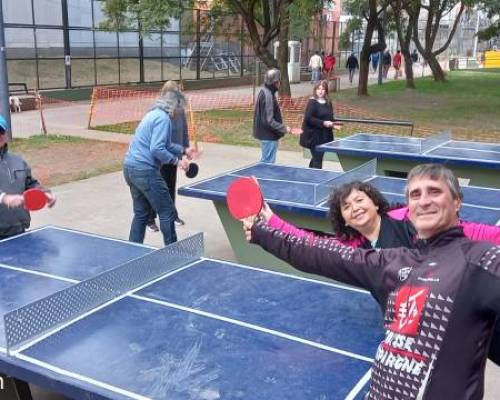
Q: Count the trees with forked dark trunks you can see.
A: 4